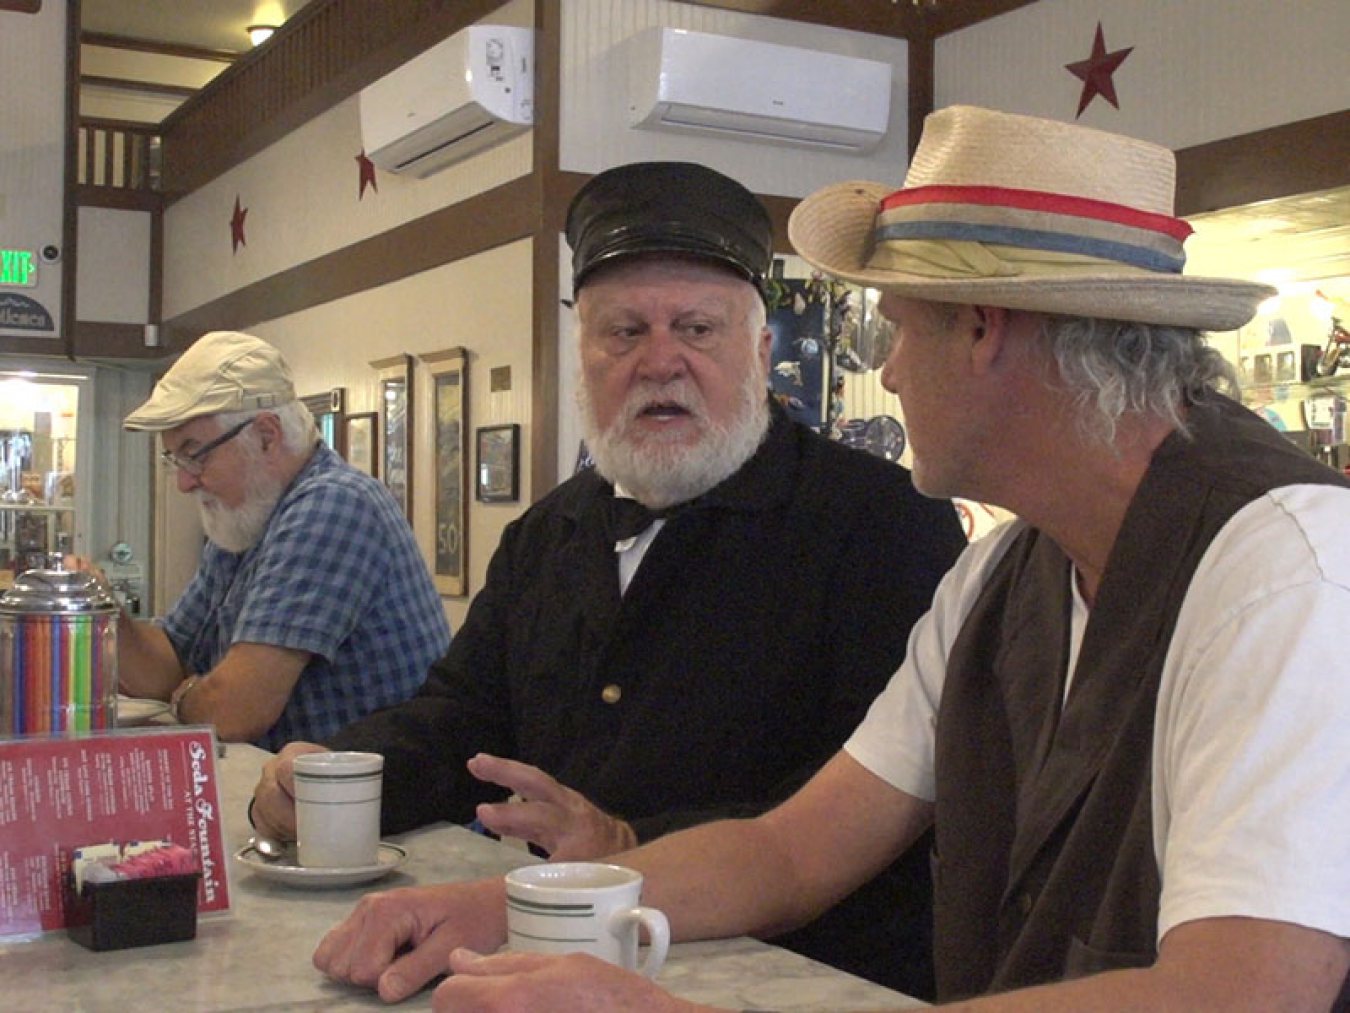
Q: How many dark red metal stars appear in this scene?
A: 3